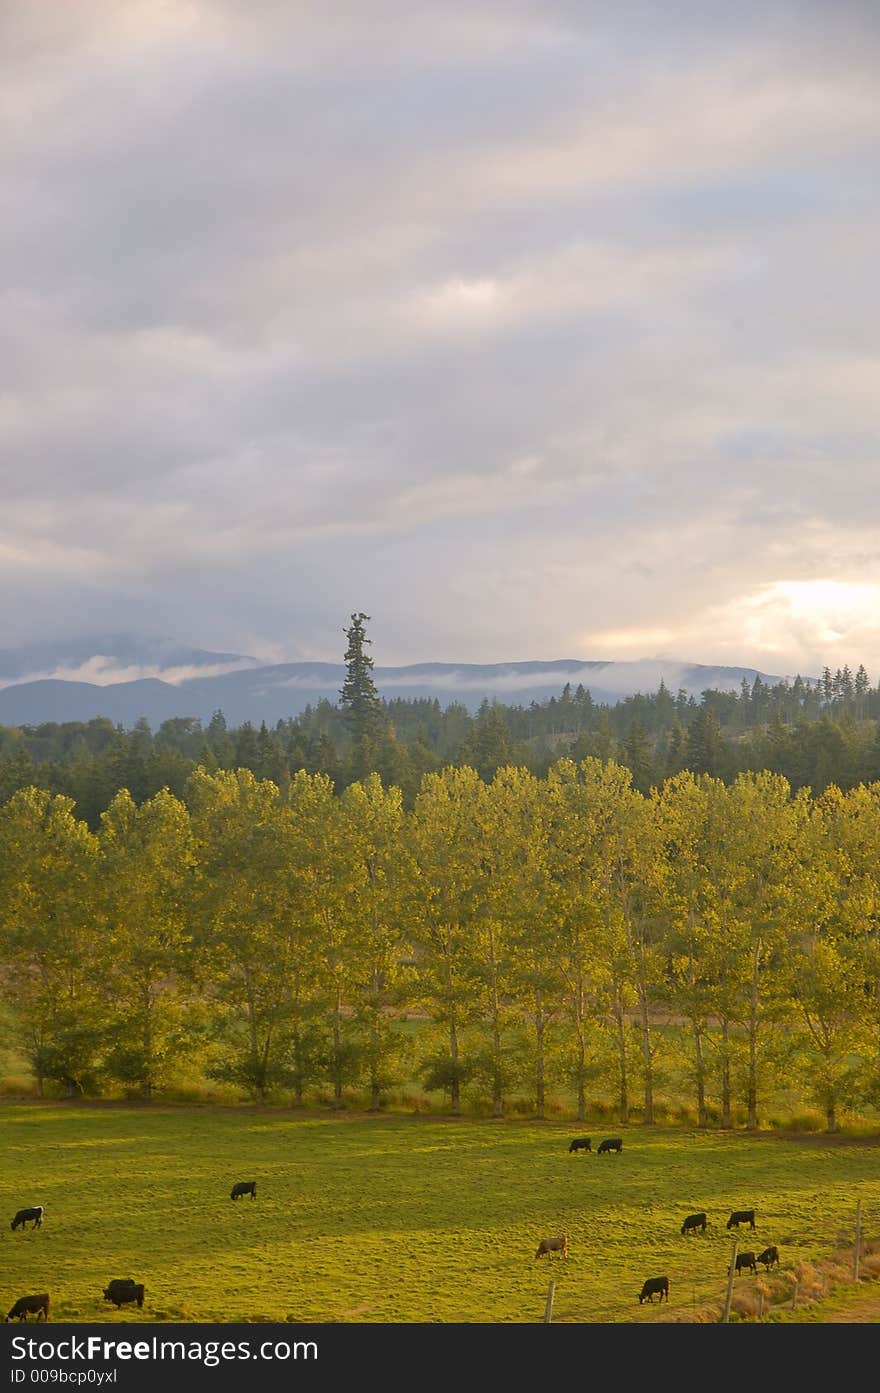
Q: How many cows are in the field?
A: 13